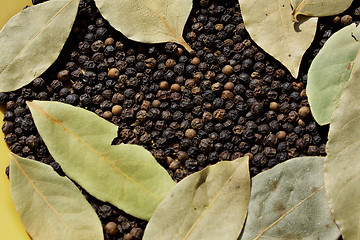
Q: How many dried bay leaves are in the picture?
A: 10